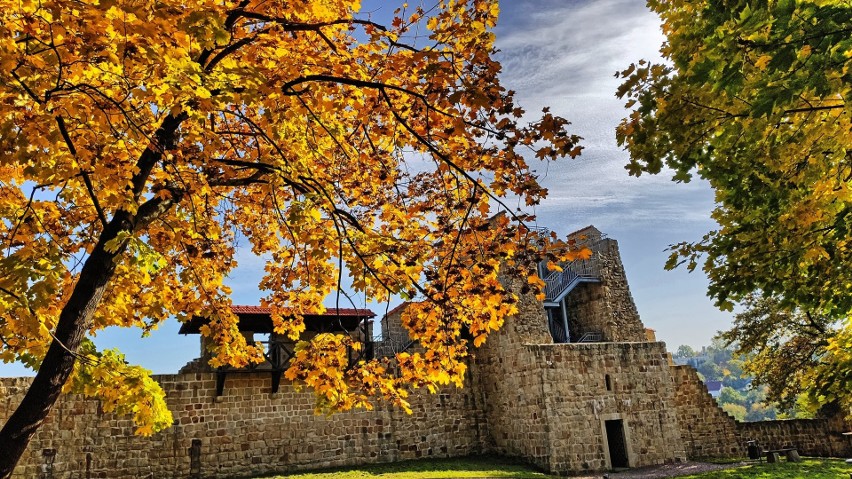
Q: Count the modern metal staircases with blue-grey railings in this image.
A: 1